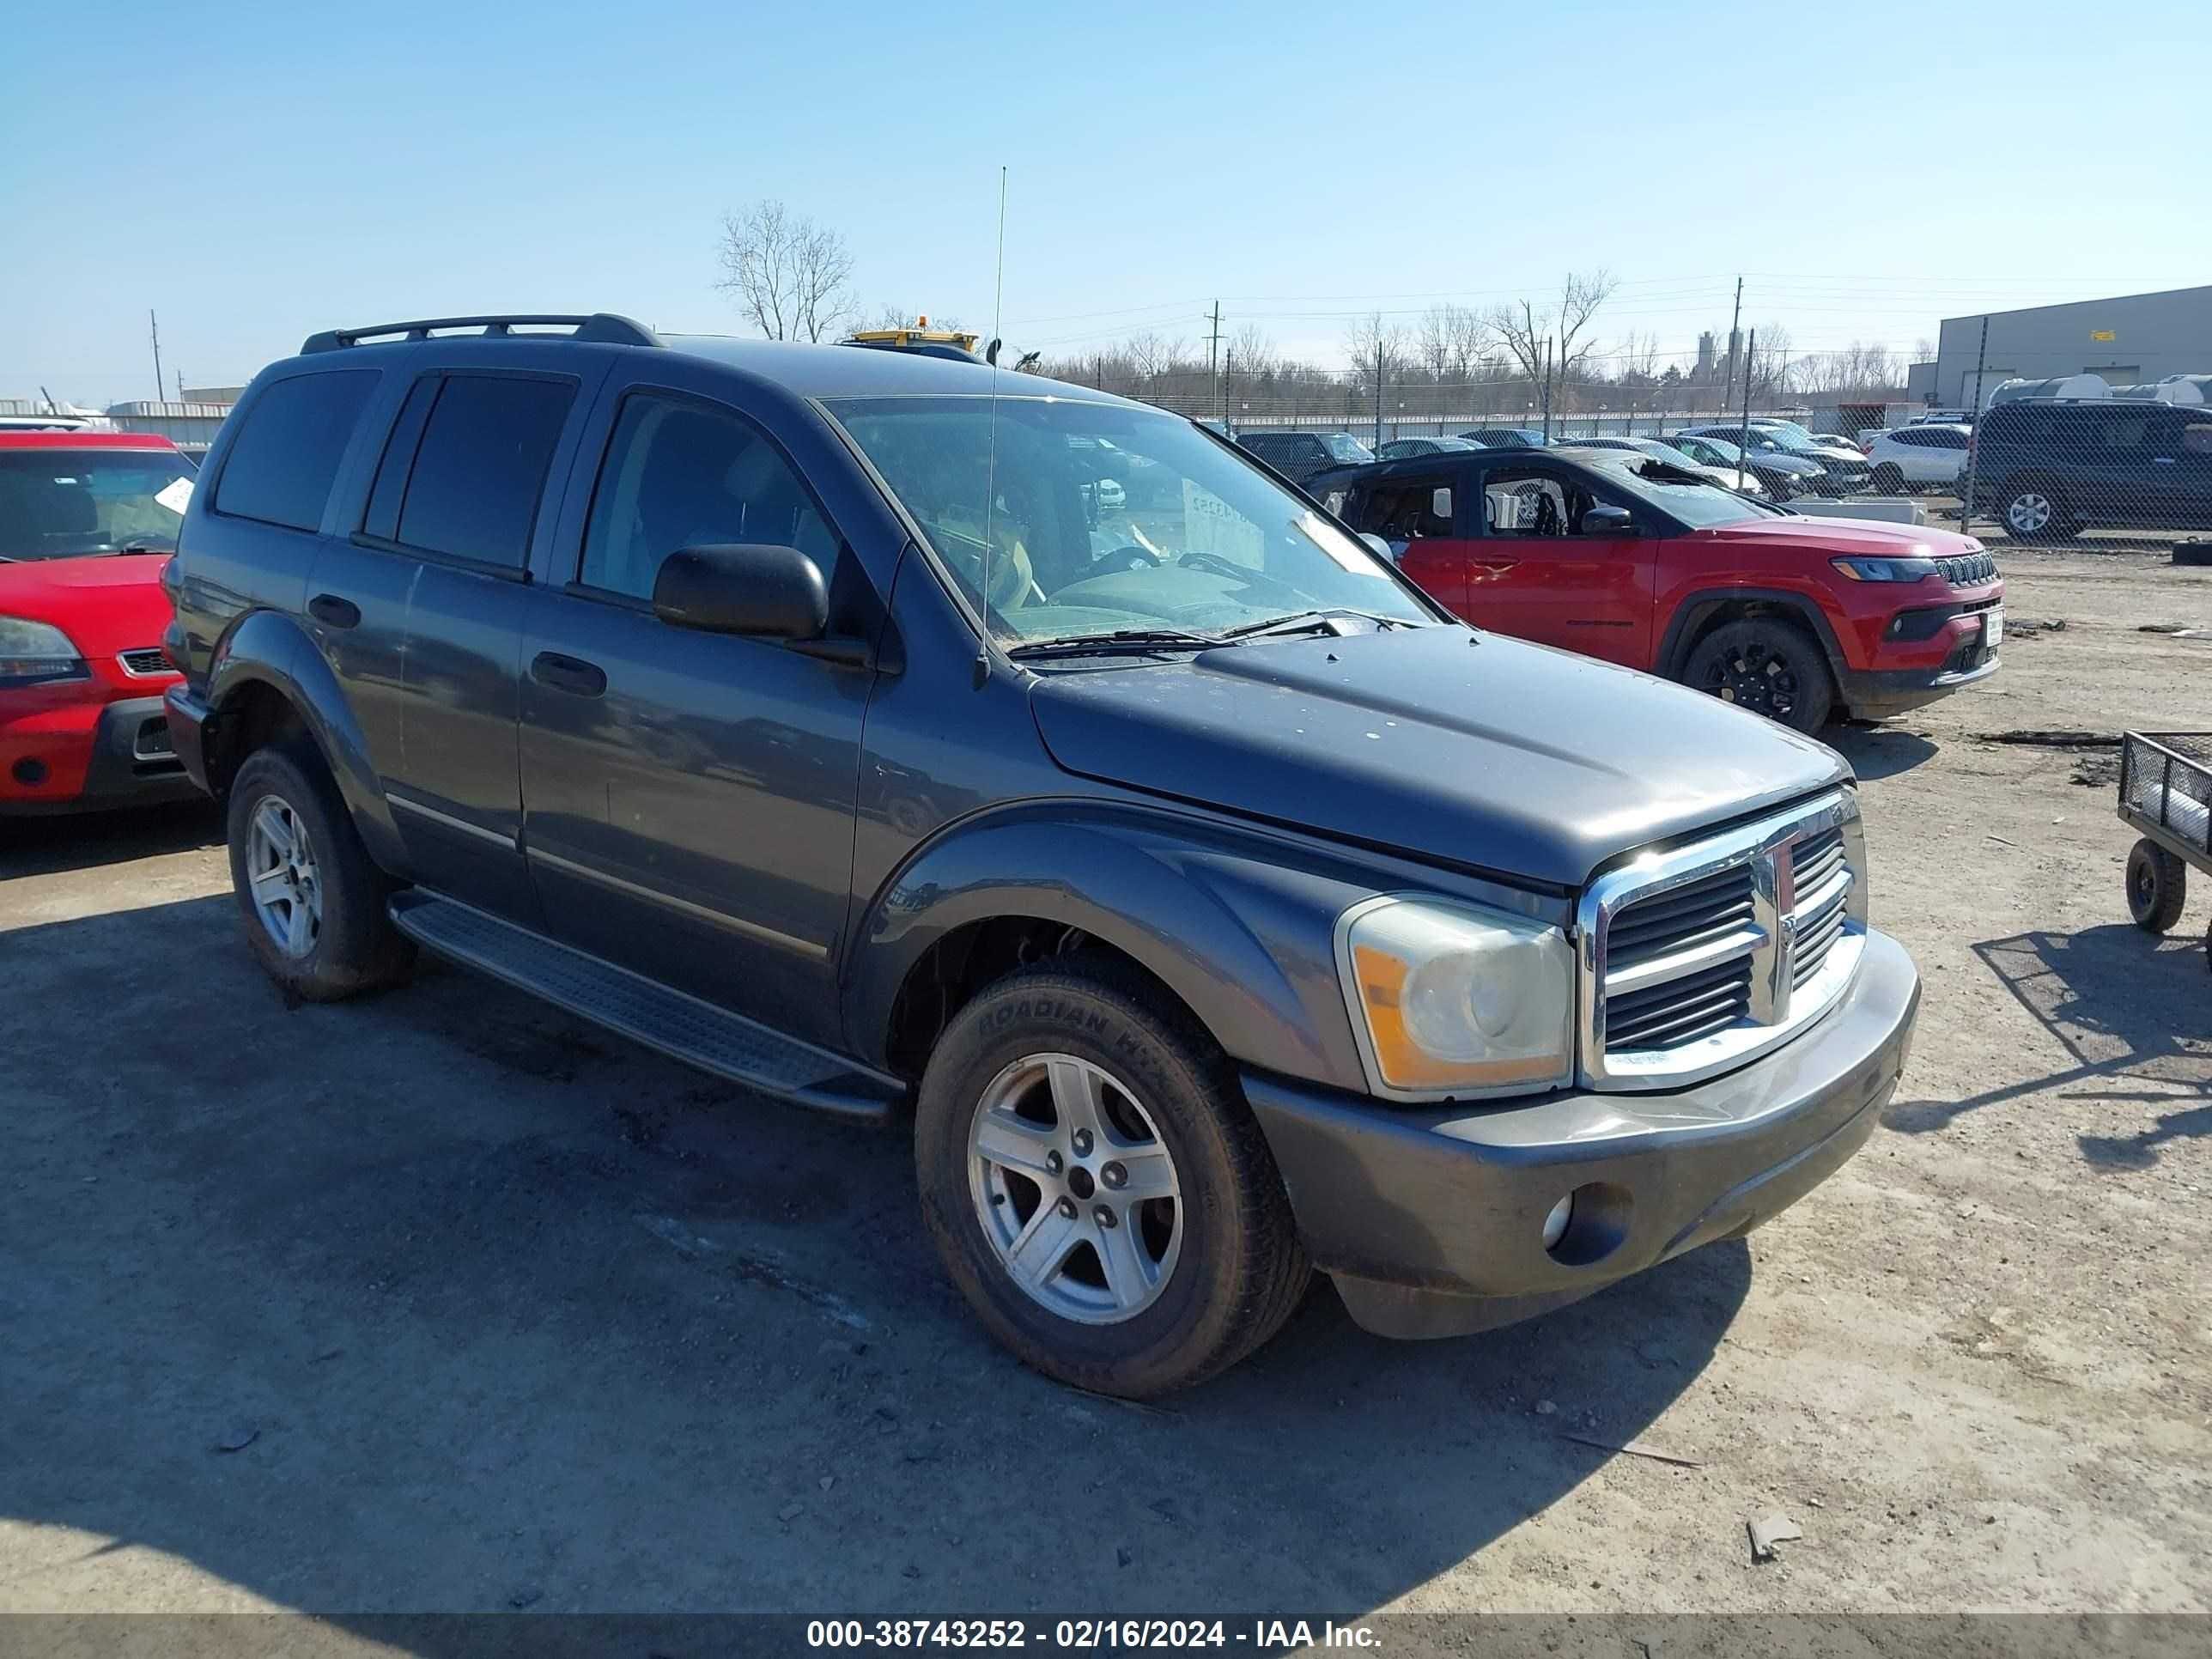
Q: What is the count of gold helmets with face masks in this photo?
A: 0